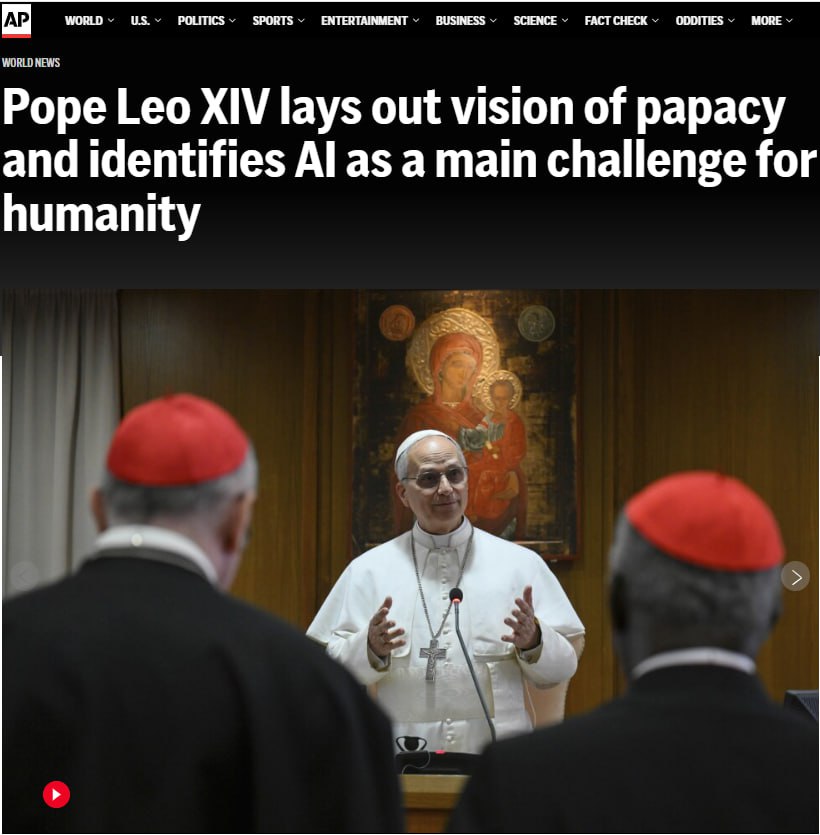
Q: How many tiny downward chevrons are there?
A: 10